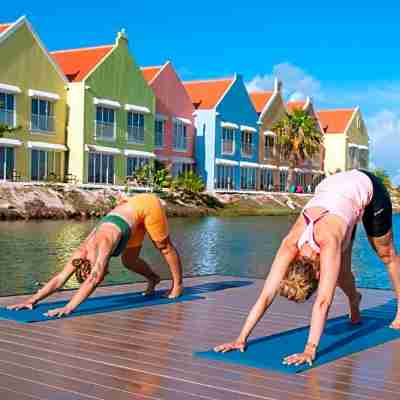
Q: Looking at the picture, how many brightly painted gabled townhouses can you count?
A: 7